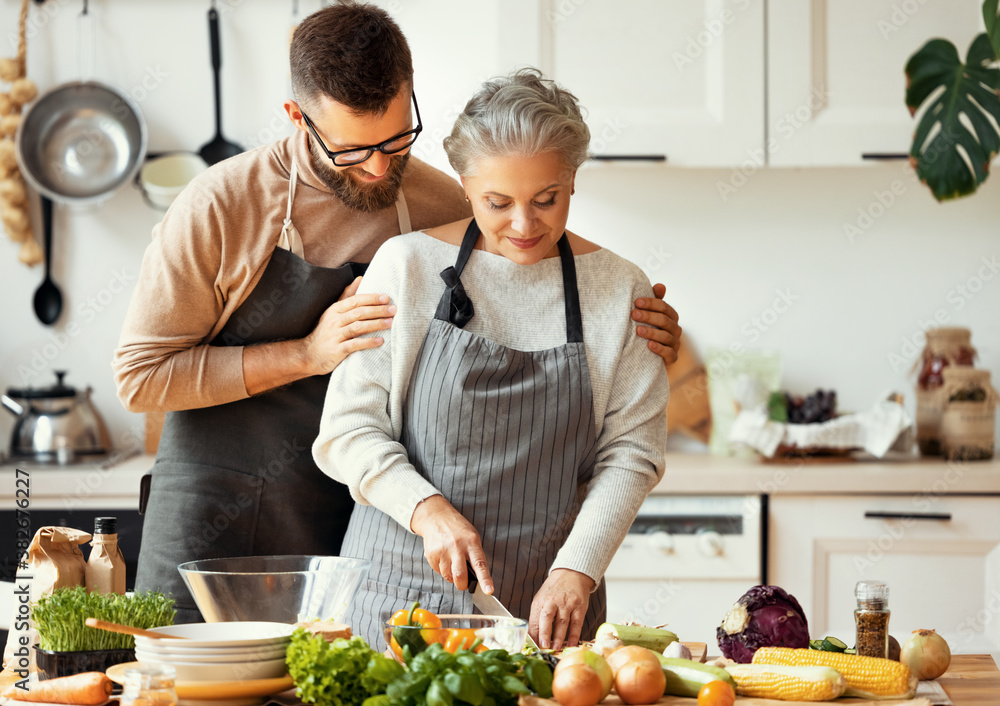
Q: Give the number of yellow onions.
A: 5